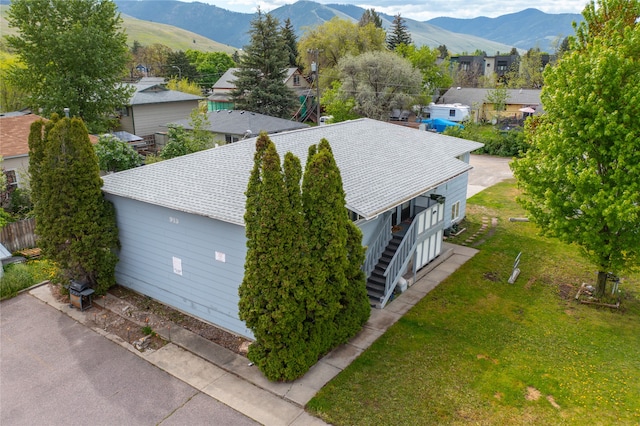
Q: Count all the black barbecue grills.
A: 1